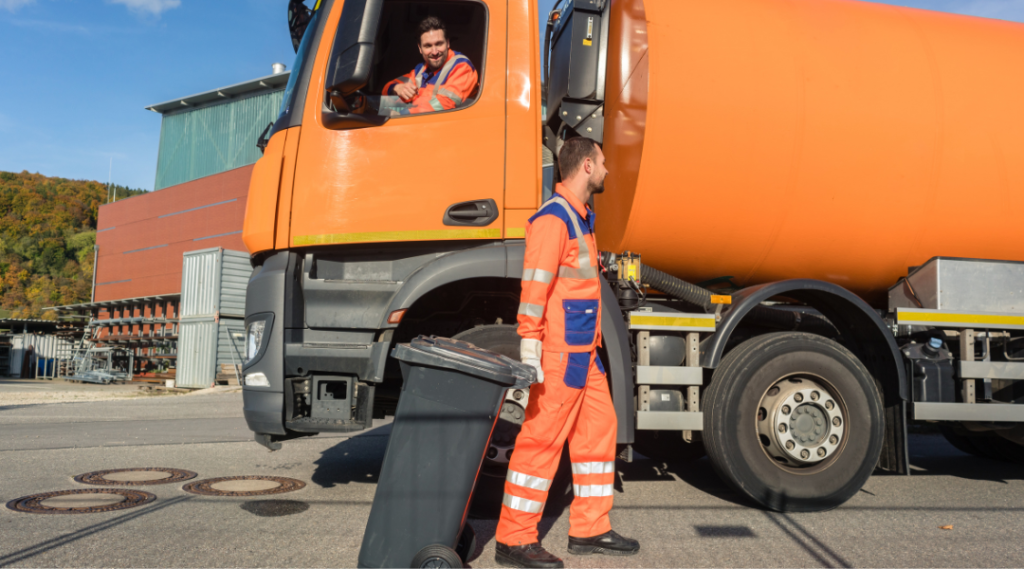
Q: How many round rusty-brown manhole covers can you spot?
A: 3